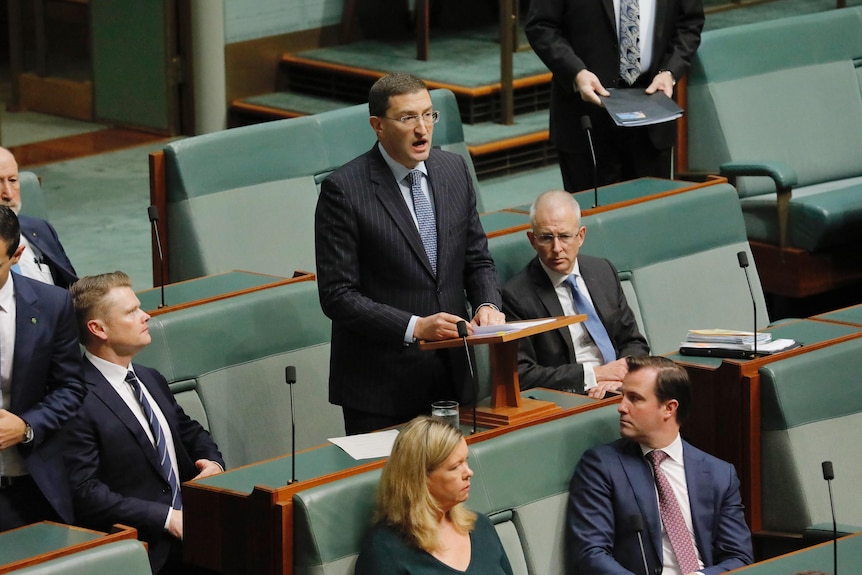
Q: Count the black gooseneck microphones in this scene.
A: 7